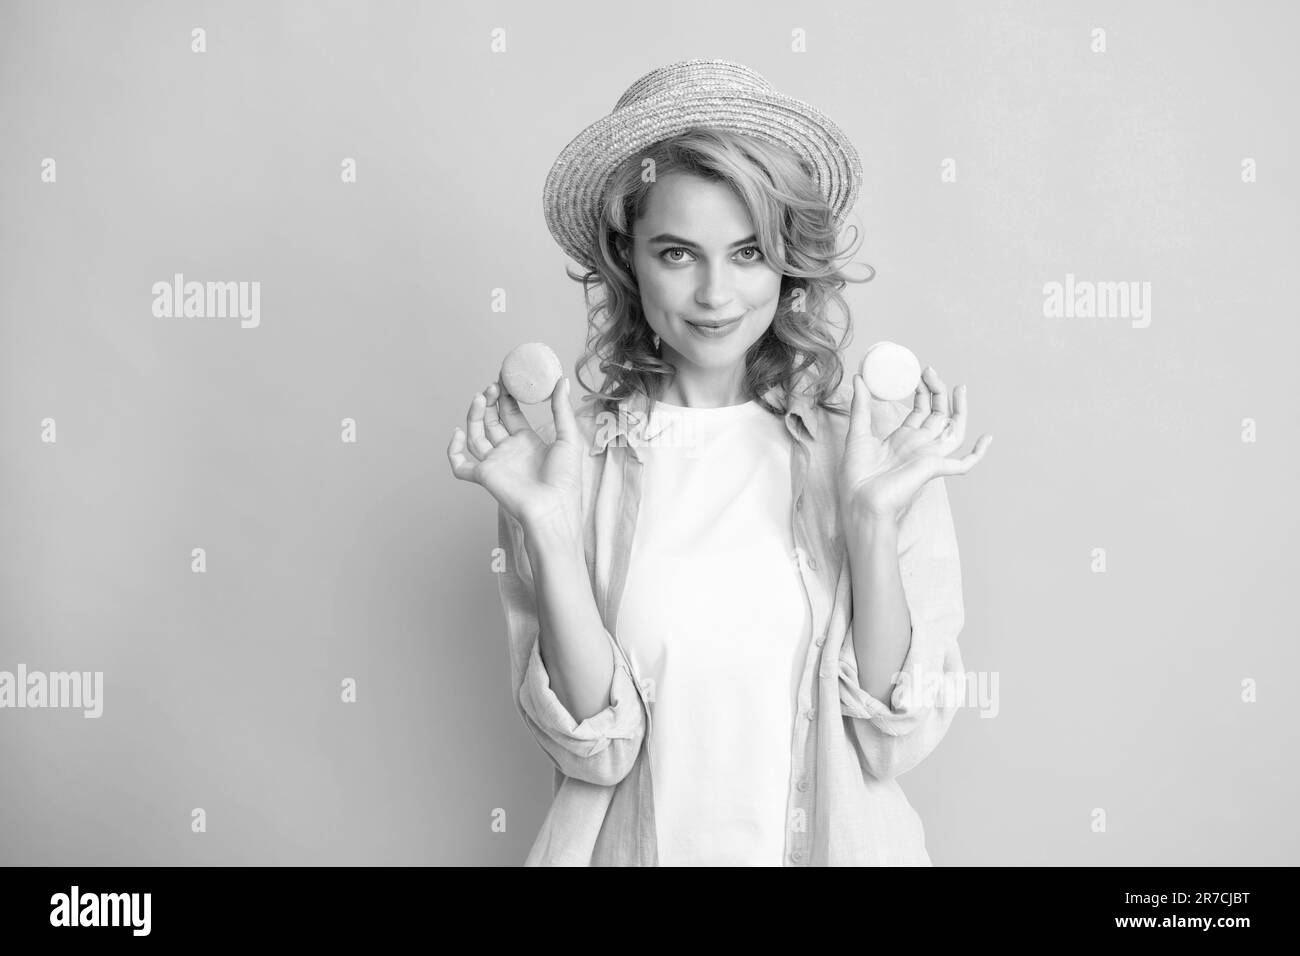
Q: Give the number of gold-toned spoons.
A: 0